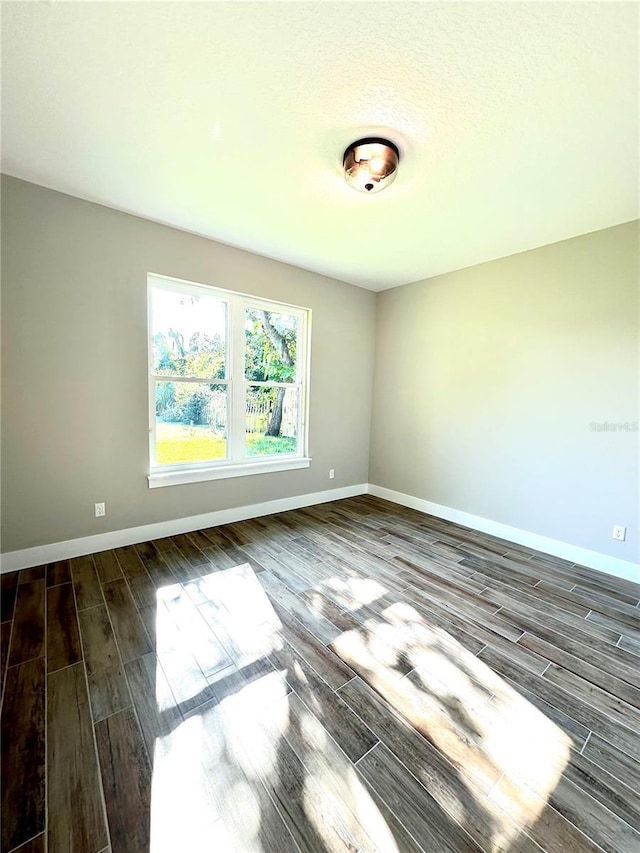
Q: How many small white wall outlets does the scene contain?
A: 3